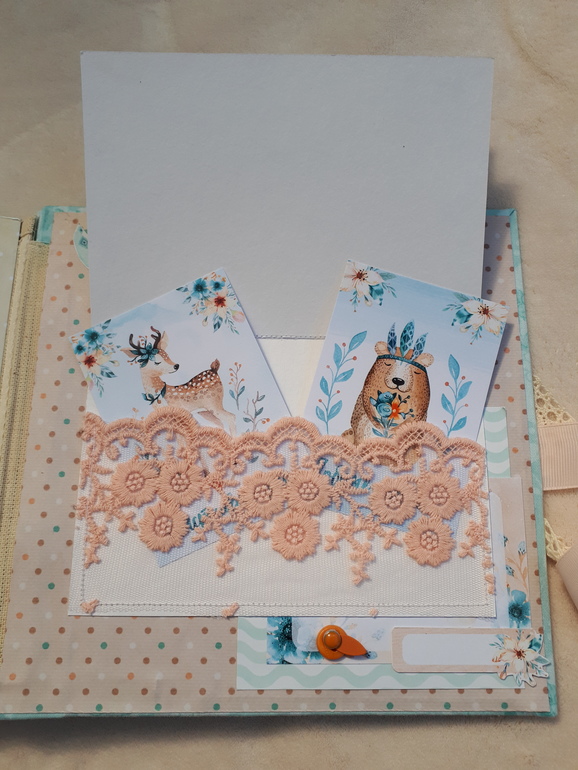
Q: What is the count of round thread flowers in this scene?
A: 9